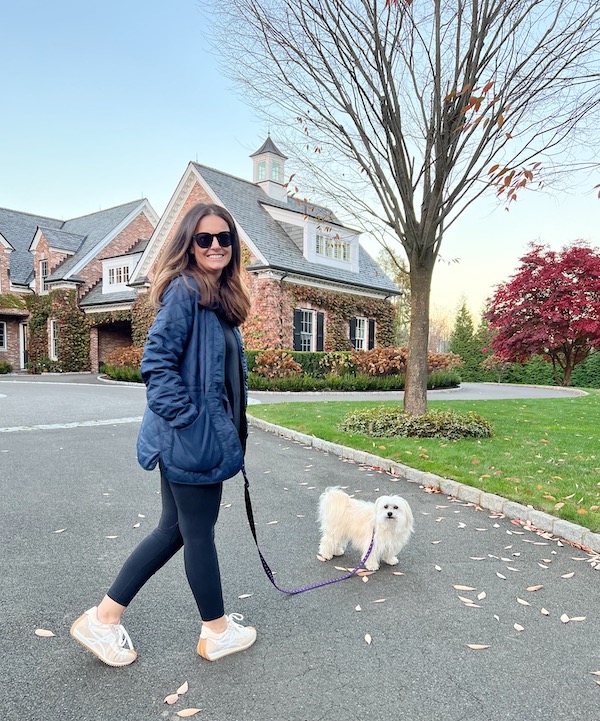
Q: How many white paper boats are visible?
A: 0